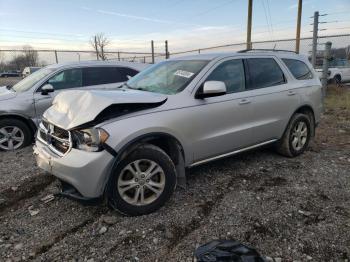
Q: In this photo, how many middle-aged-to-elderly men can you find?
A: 0